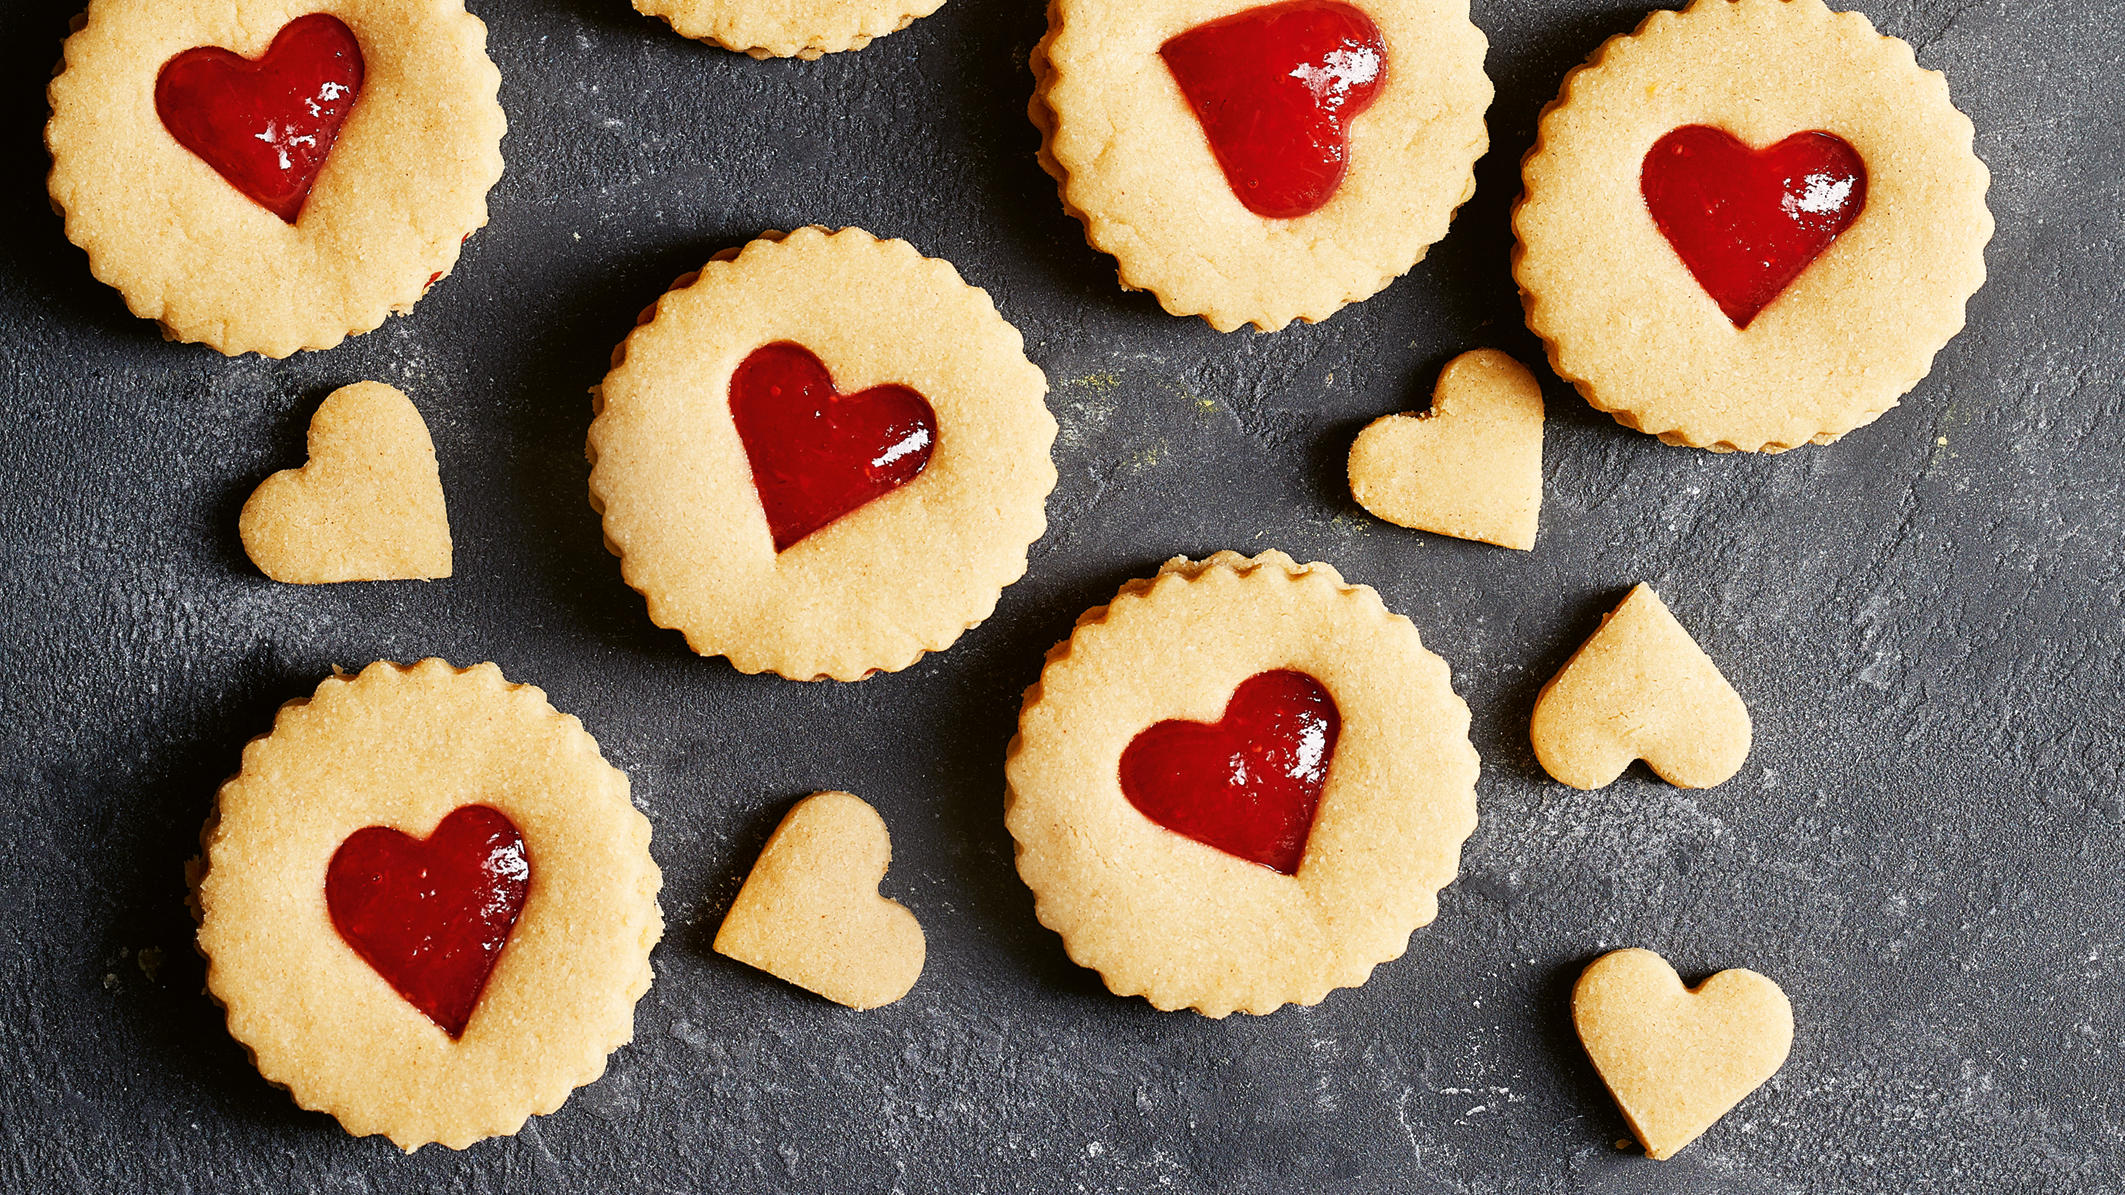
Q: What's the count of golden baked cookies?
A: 12